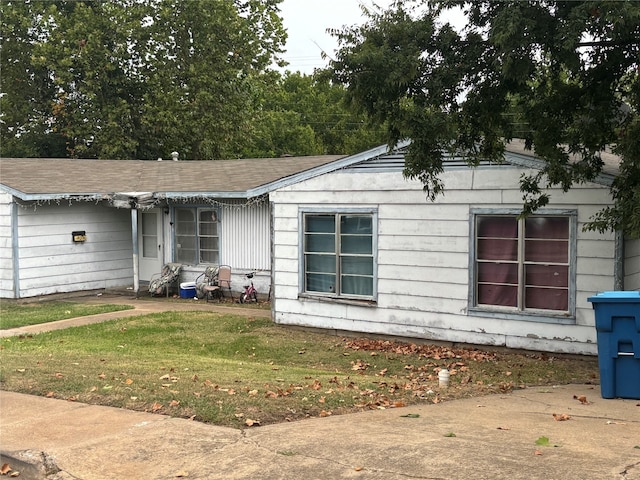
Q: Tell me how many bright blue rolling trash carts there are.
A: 1